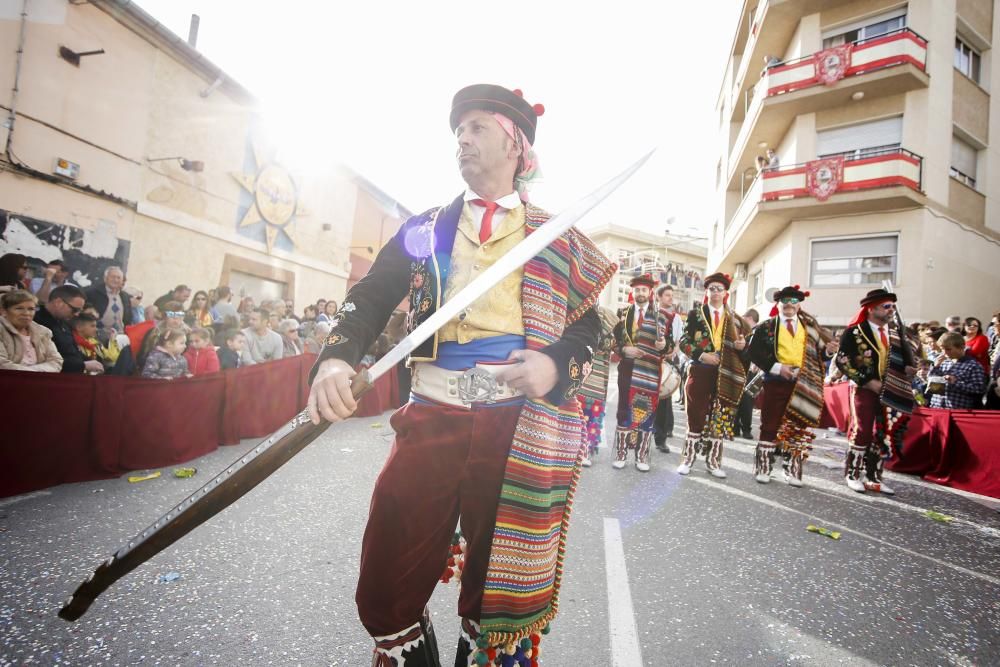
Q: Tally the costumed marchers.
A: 5